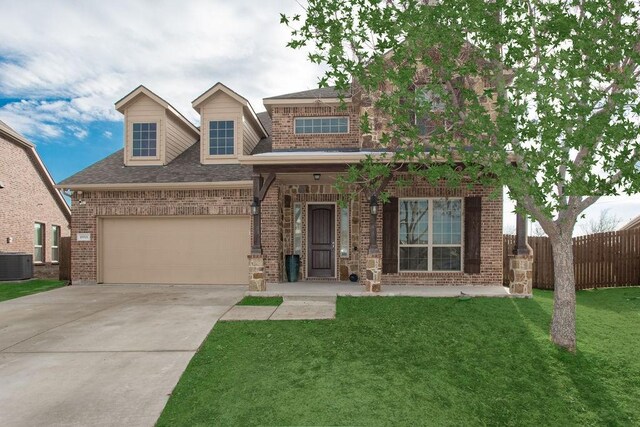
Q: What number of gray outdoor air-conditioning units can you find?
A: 1